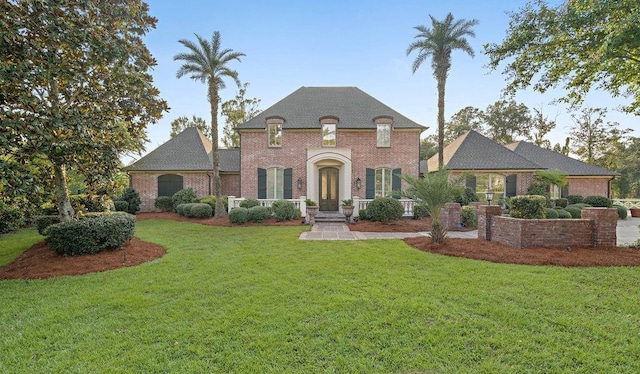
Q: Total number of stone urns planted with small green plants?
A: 2